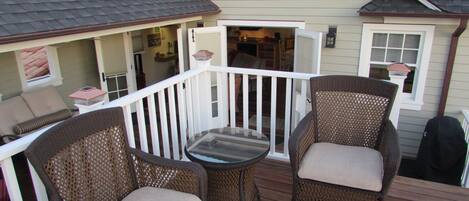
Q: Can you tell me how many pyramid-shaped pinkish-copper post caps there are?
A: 3